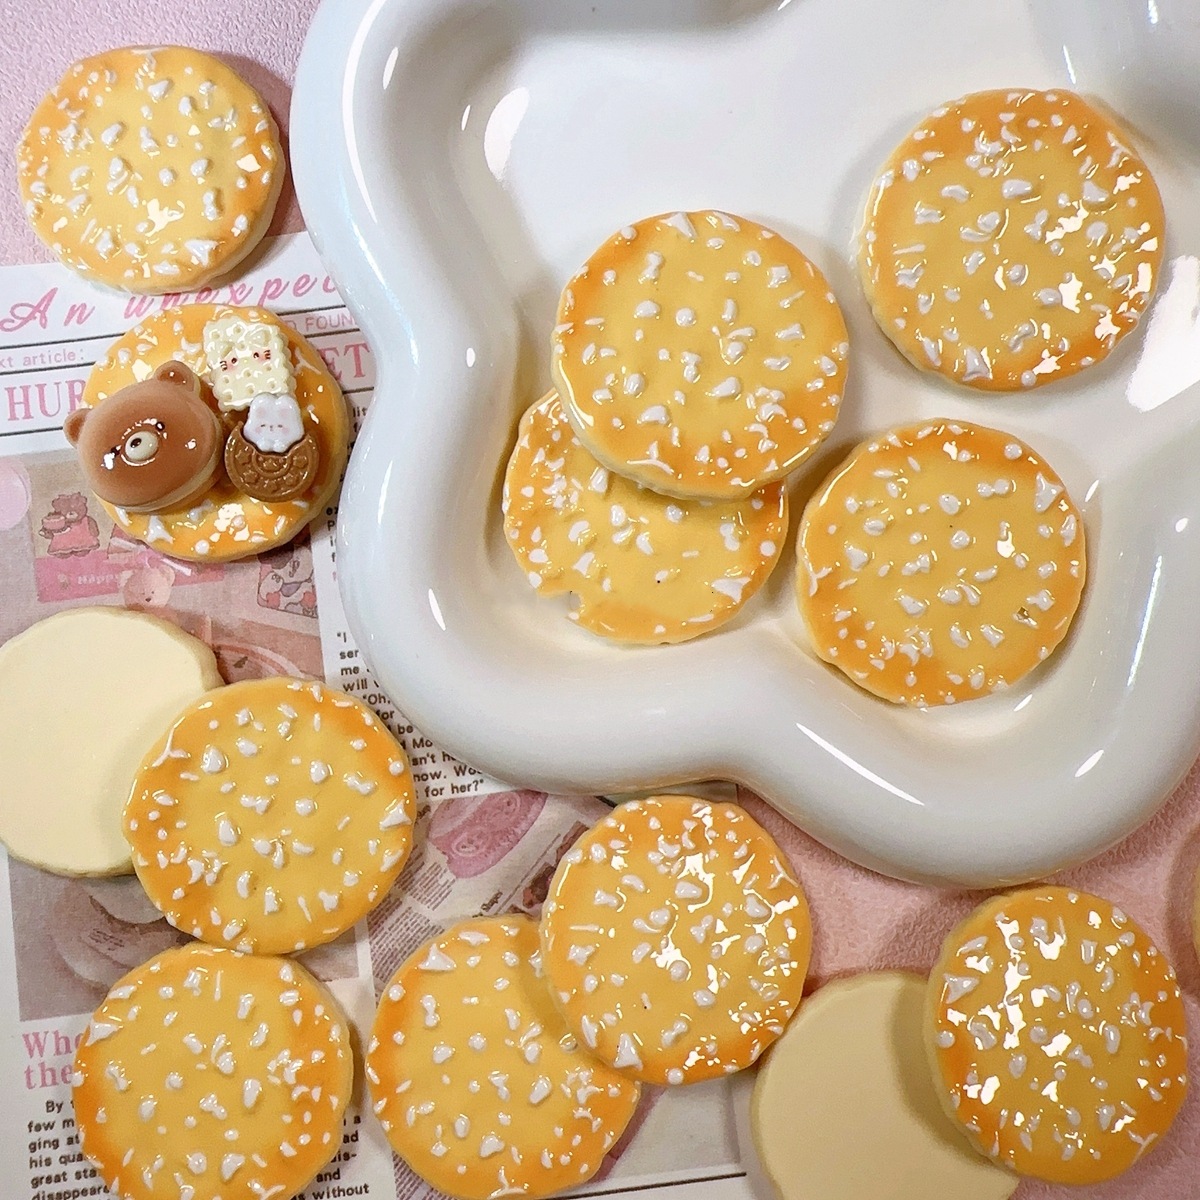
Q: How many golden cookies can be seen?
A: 11